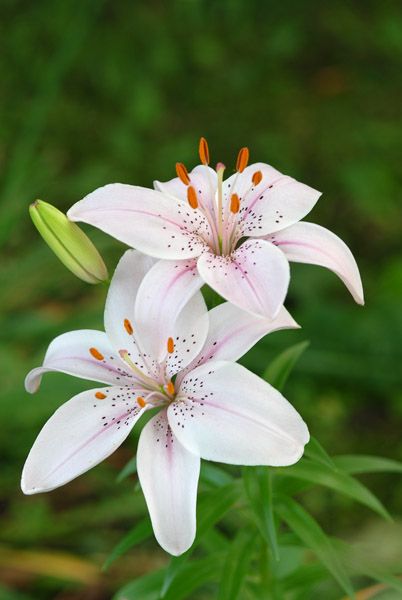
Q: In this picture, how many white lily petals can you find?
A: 12